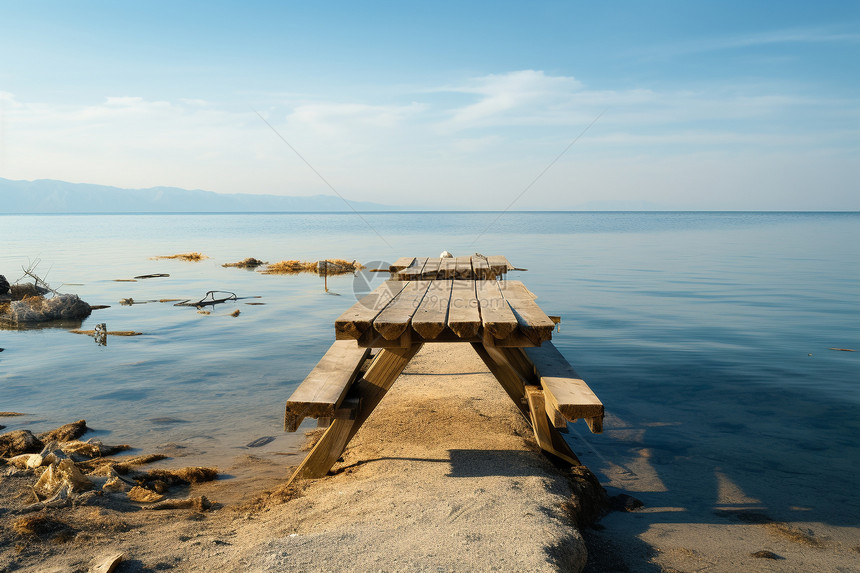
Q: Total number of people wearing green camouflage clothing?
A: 0